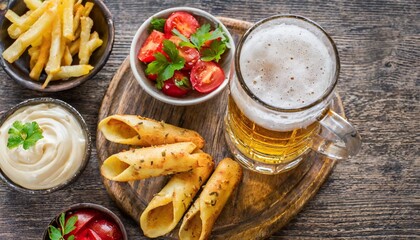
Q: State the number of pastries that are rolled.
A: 4